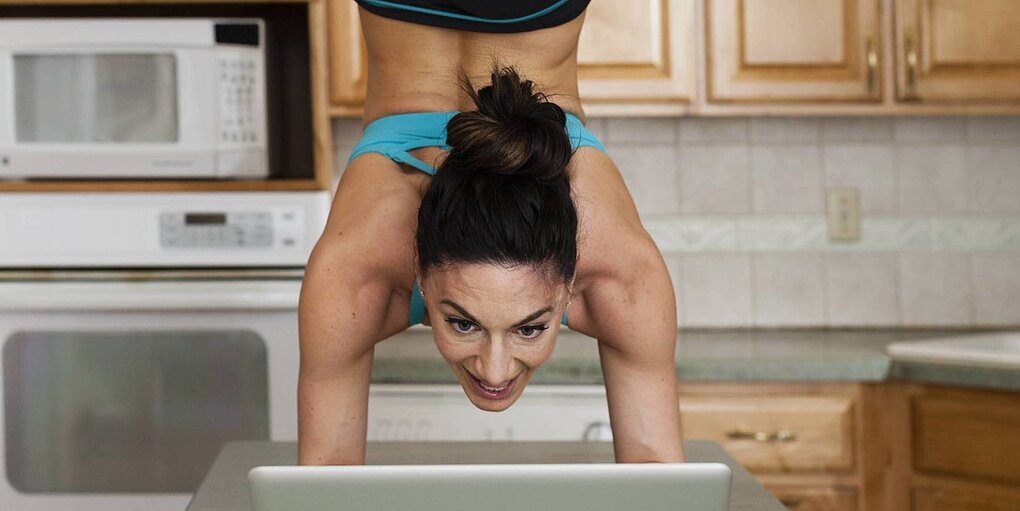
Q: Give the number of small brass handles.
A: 3